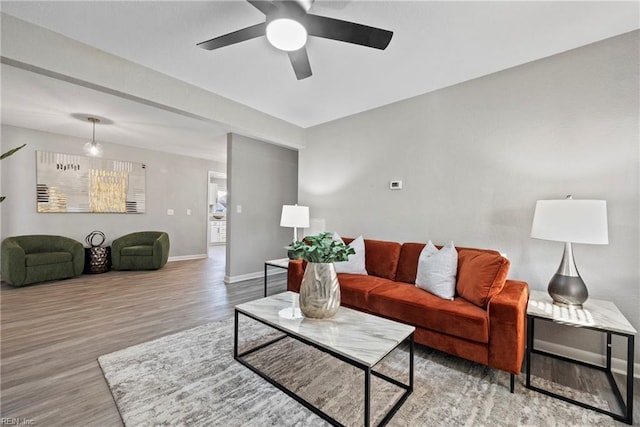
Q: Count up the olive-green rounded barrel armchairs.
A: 2